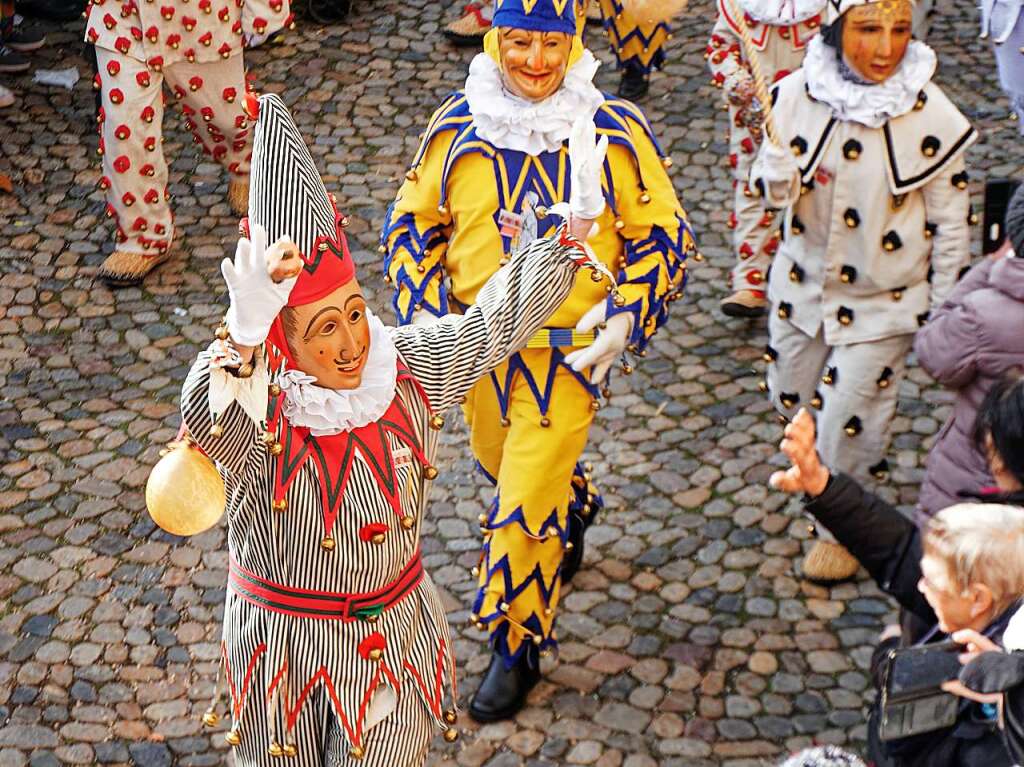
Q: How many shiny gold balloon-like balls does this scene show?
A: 1